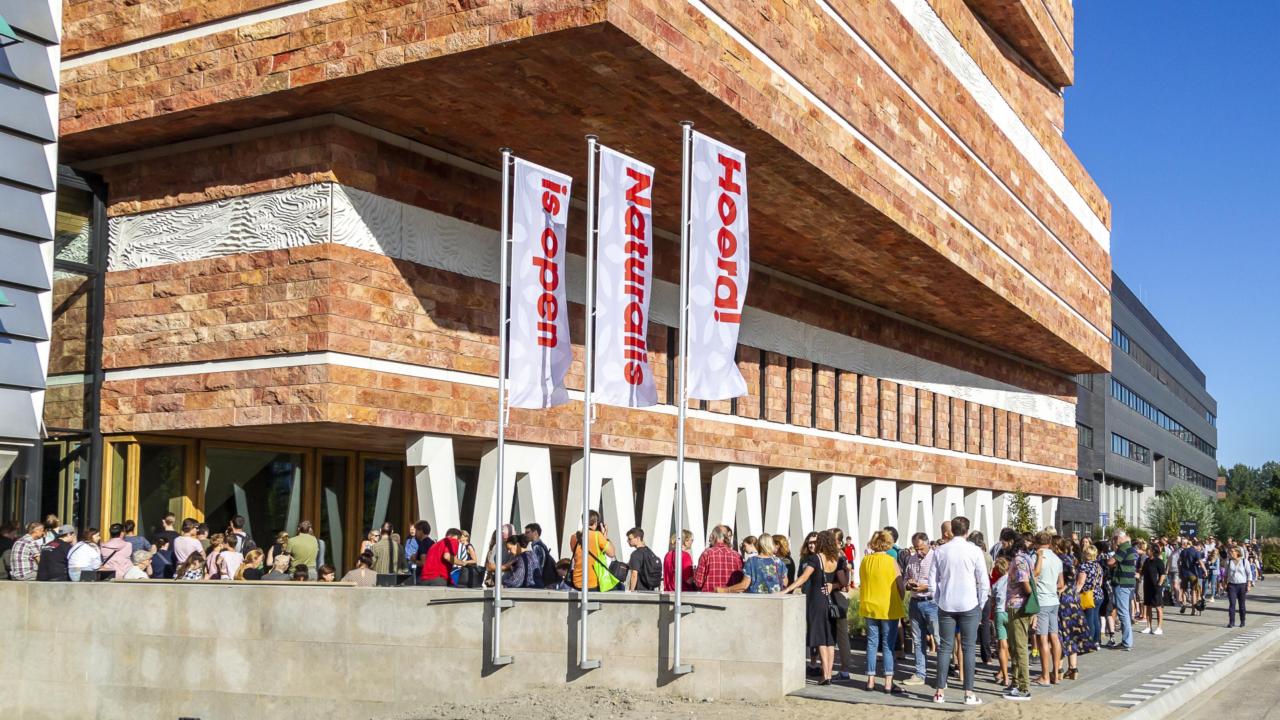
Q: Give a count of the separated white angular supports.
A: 14